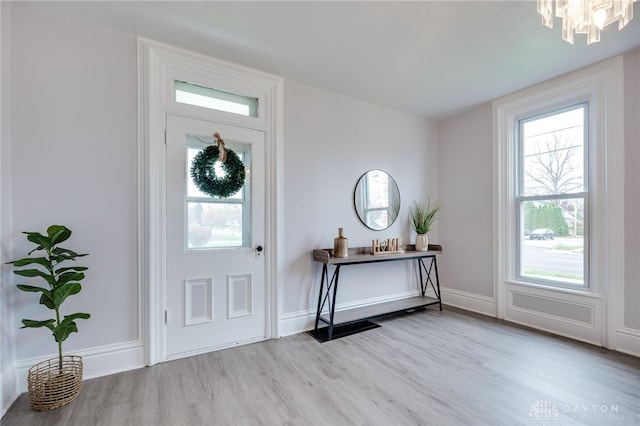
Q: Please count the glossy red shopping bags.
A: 0